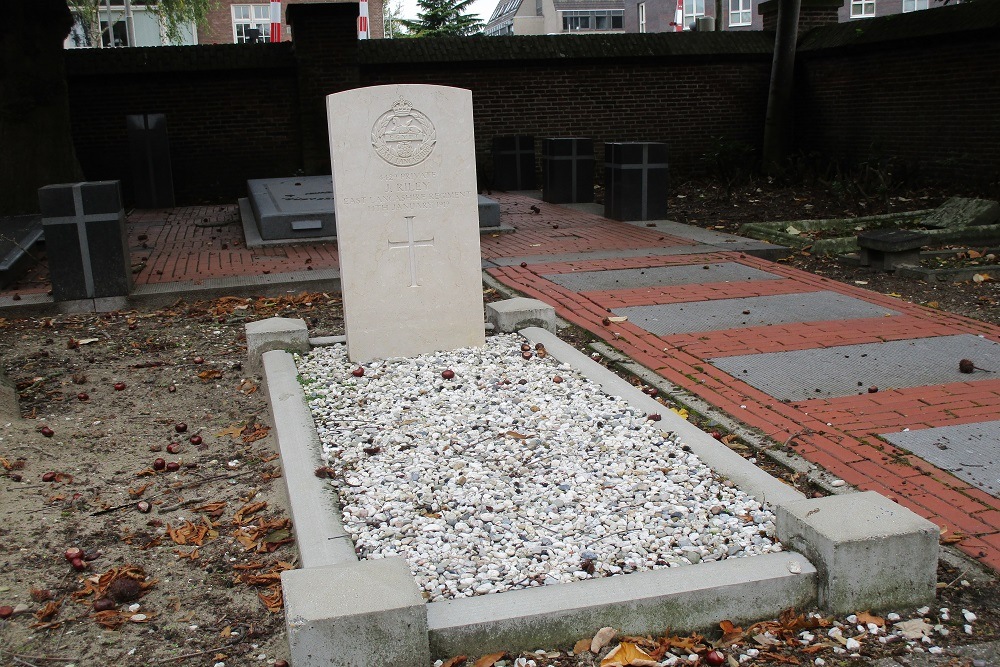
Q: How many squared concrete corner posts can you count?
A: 4